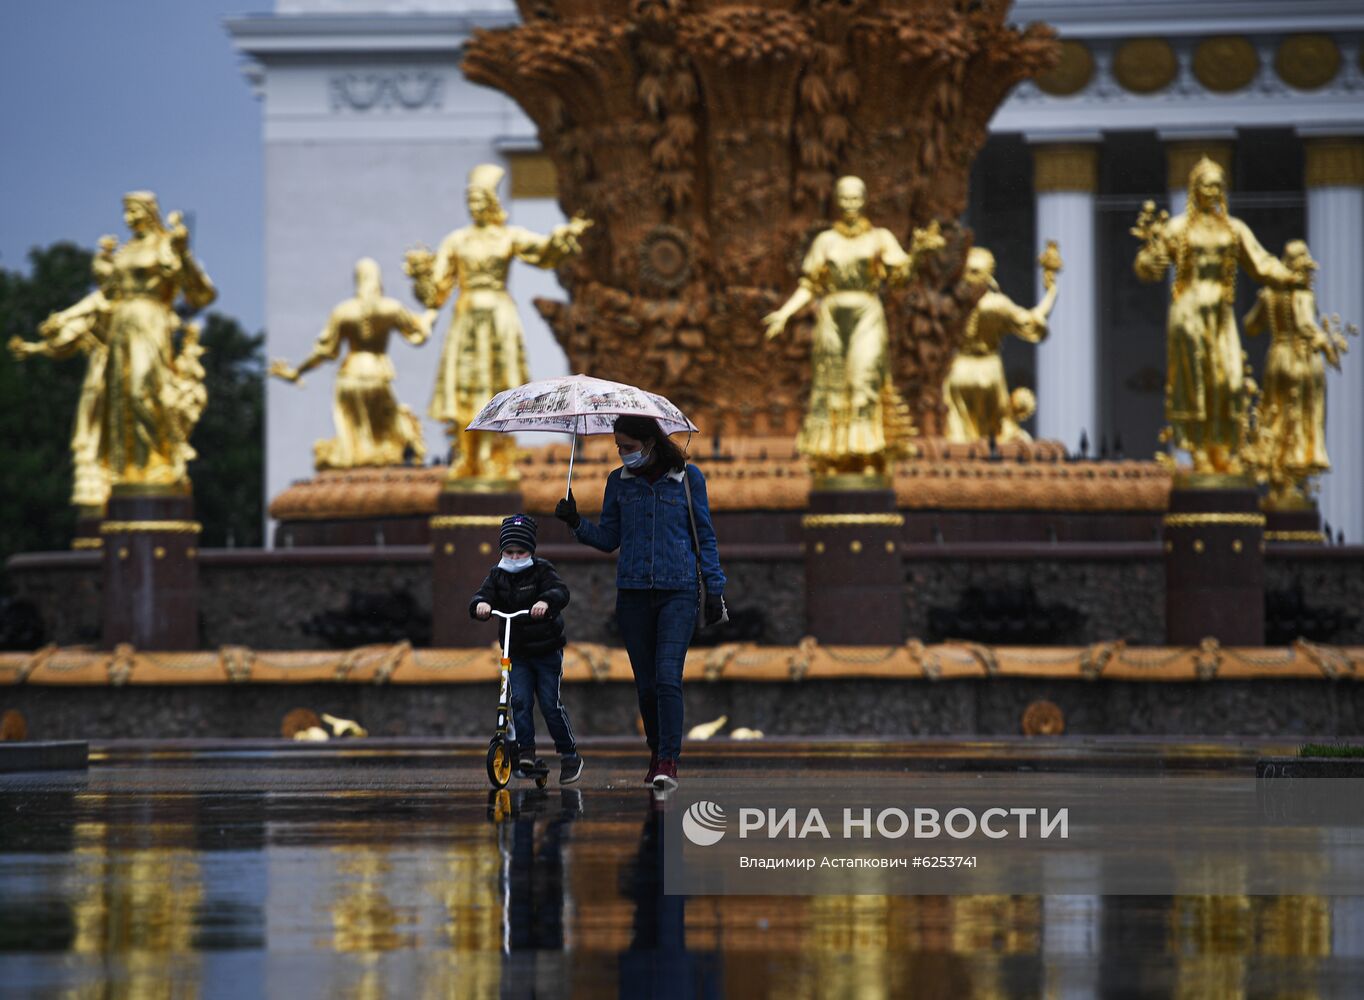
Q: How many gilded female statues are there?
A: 8